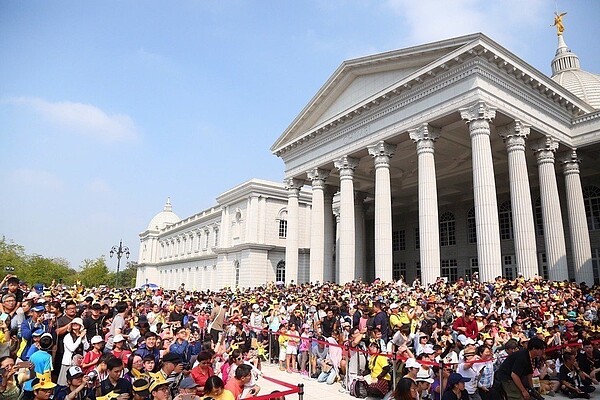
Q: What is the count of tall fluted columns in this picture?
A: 9